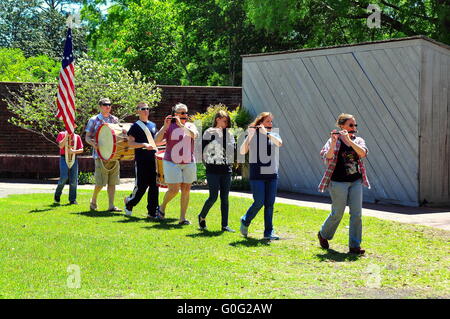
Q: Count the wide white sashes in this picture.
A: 1